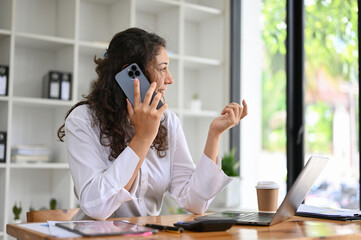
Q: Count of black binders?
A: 4